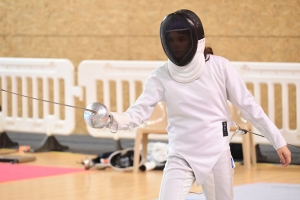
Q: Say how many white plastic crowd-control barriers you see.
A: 3